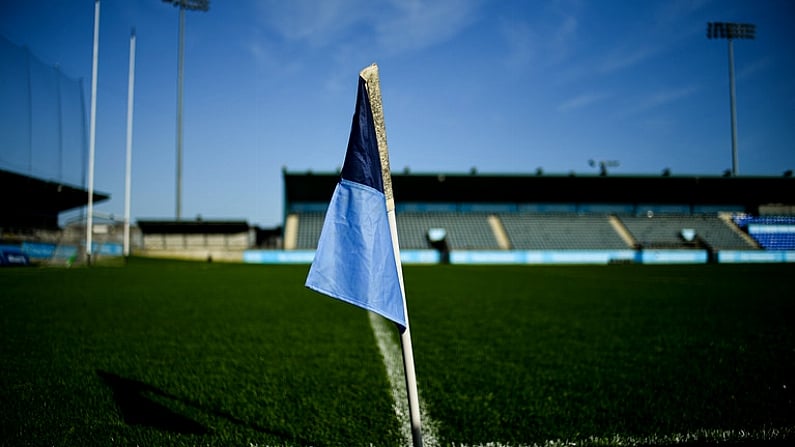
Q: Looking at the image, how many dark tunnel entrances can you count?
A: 2